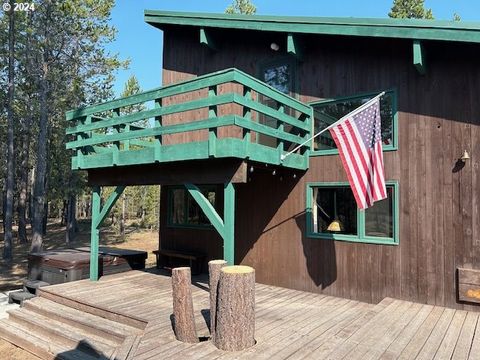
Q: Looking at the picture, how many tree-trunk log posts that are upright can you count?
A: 3